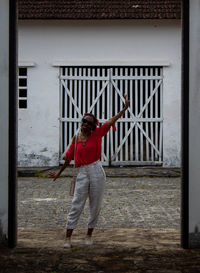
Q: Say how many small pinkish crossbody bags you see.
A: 1